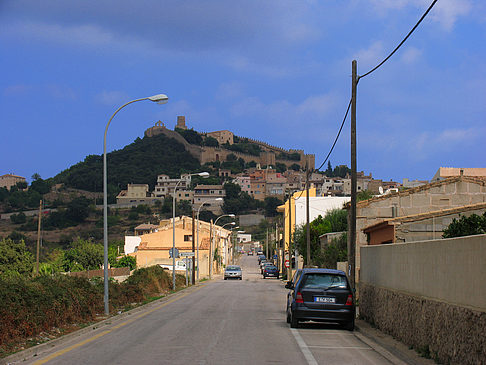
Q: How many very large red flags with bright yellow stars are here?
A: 0